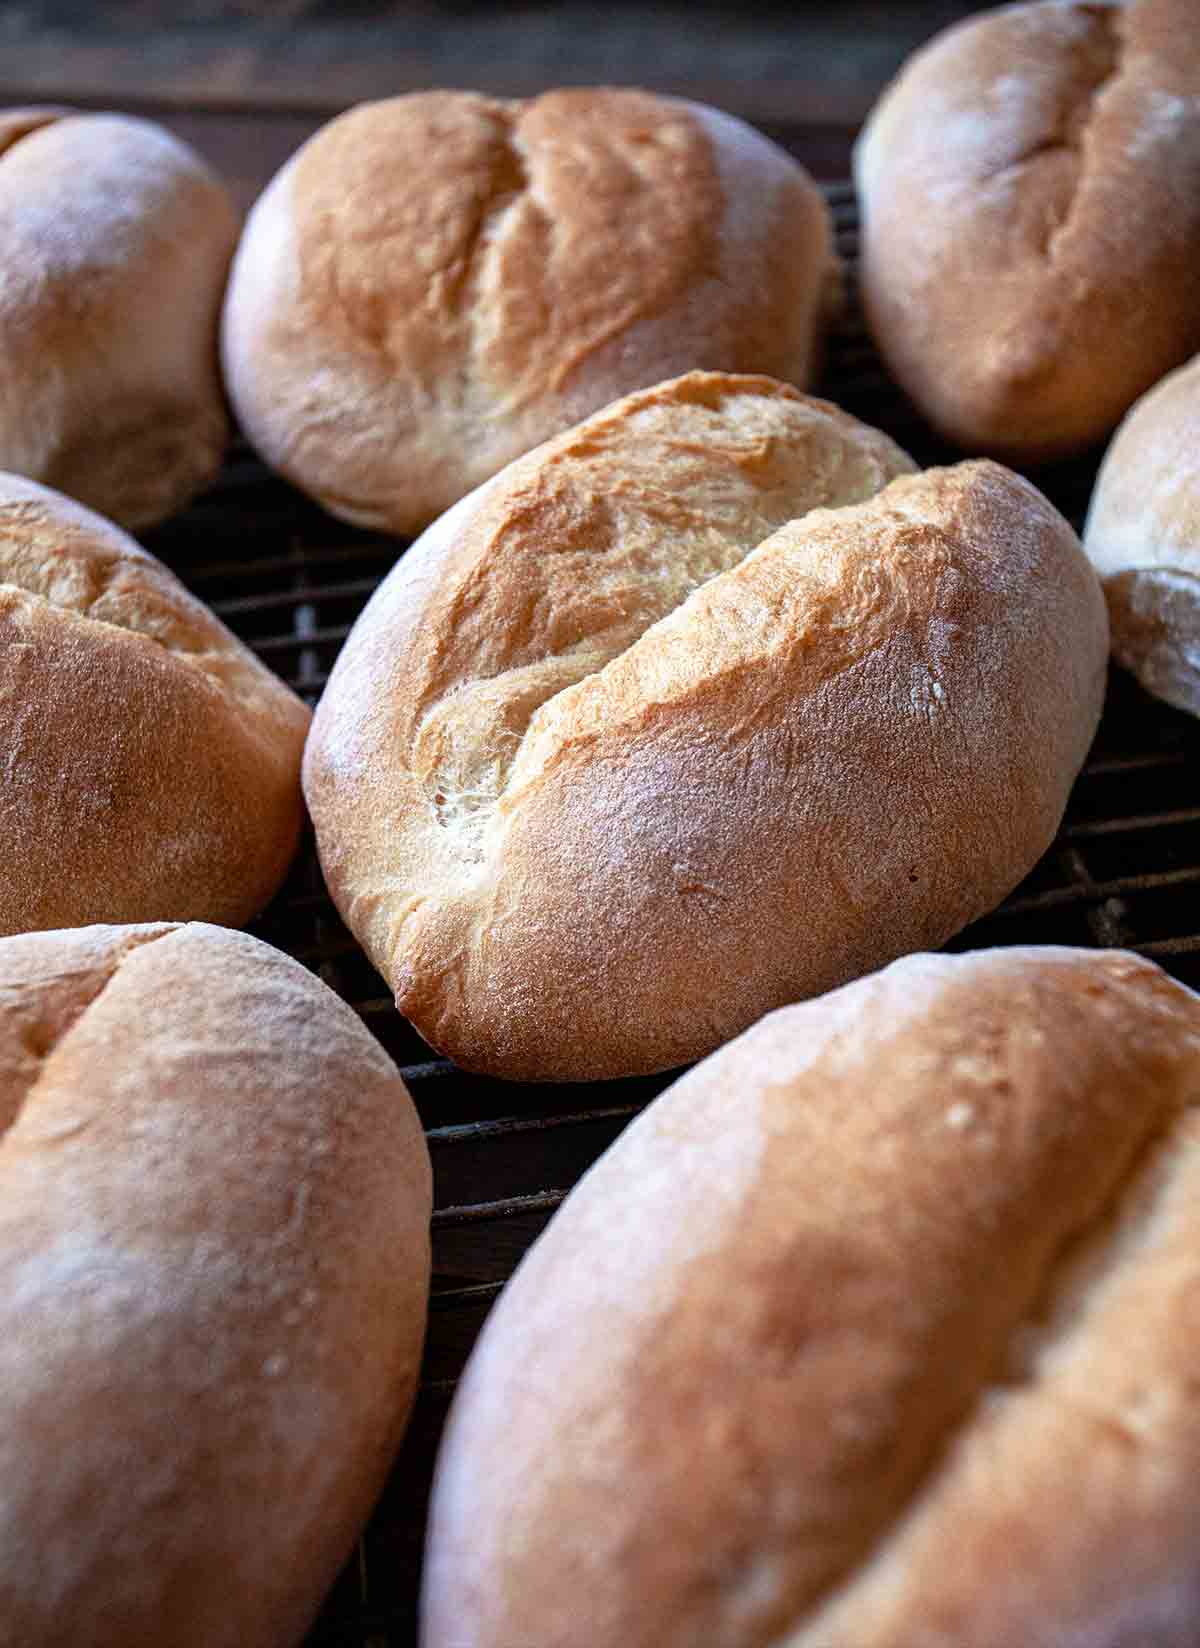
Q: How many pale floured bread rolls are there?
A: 8